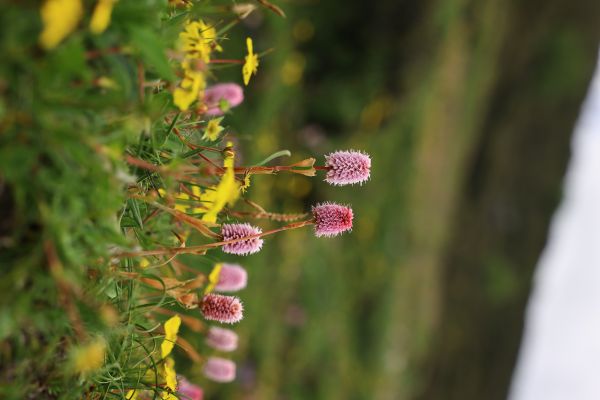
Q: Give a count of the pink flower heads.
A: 9